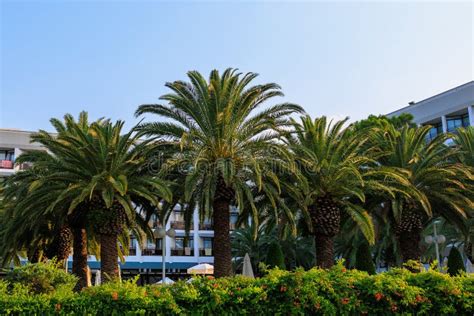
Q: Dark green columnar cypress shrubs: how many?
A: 3